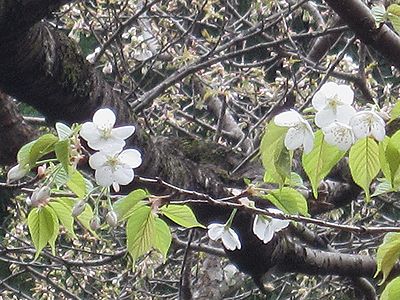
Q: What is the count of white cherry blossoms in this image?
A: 8